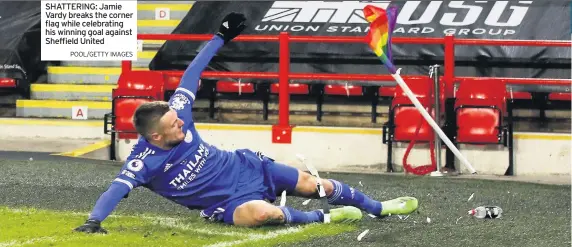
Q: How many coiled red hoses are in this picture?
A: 1